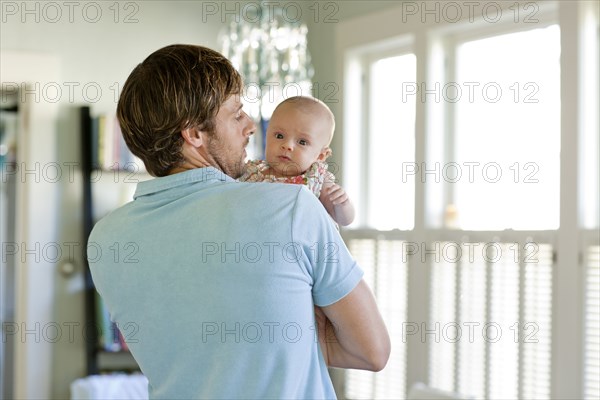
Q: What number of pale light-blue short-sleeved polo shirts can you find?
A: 1